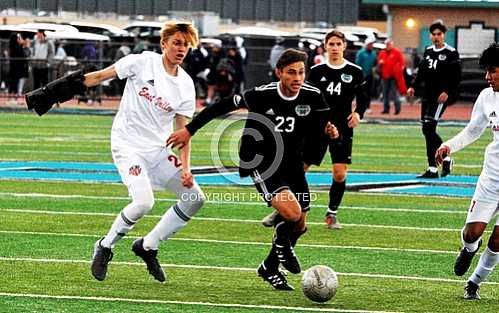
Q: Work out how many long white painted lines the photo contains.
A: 5